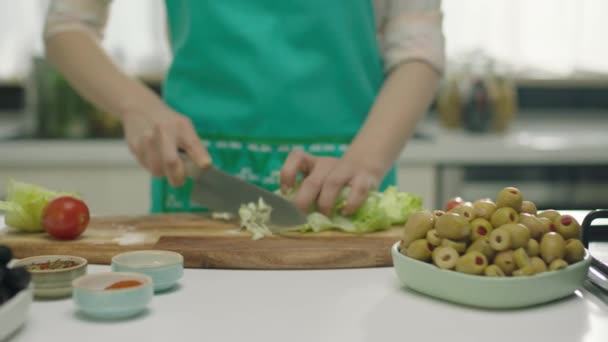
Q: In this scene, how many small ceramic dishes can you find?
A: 3